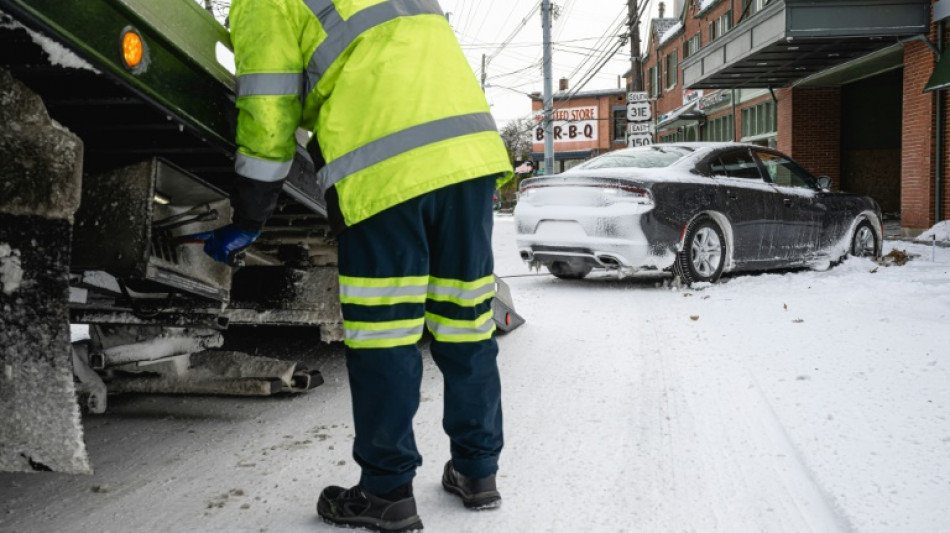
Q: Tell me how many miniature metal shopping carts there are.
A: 0